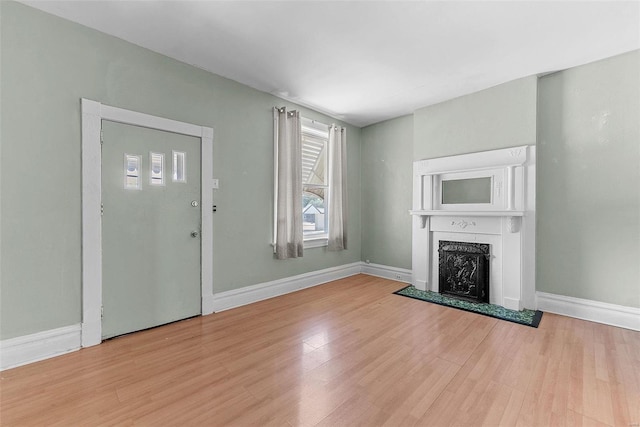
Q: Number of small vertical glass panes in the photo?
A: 3